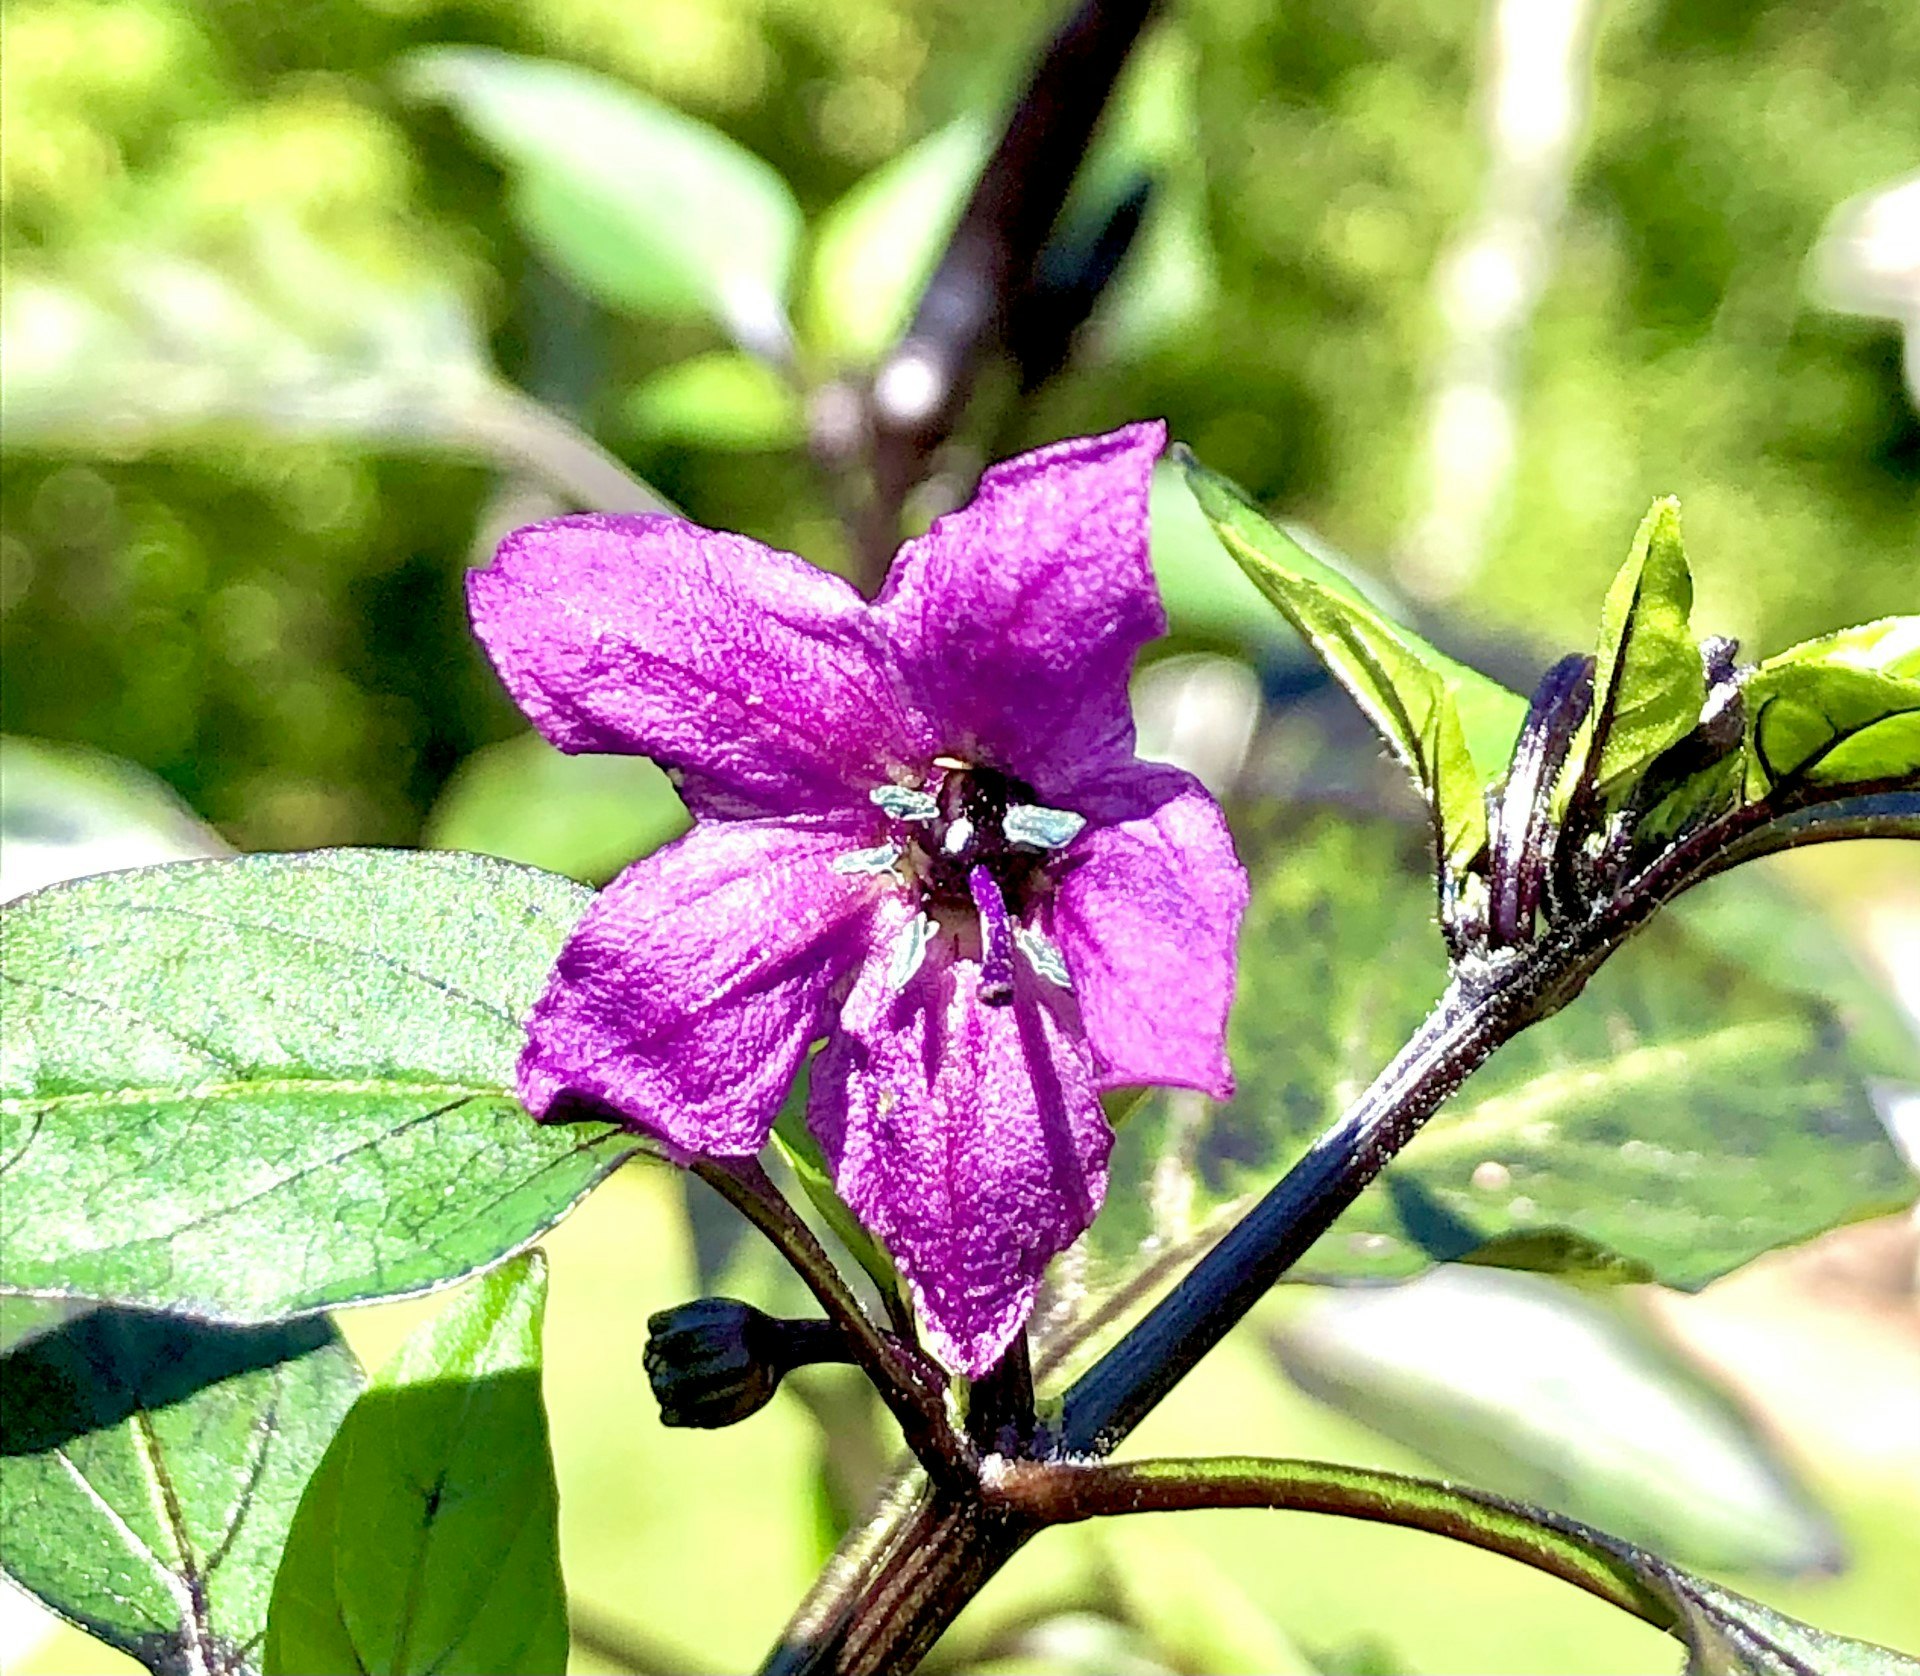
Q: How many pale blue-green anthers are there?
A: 5